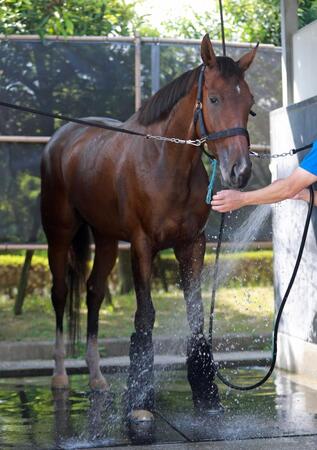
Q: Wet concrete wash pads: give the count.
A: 1